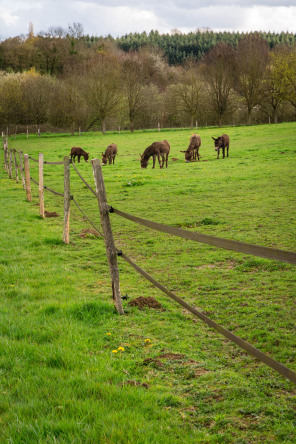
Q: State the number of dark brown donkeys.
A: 5